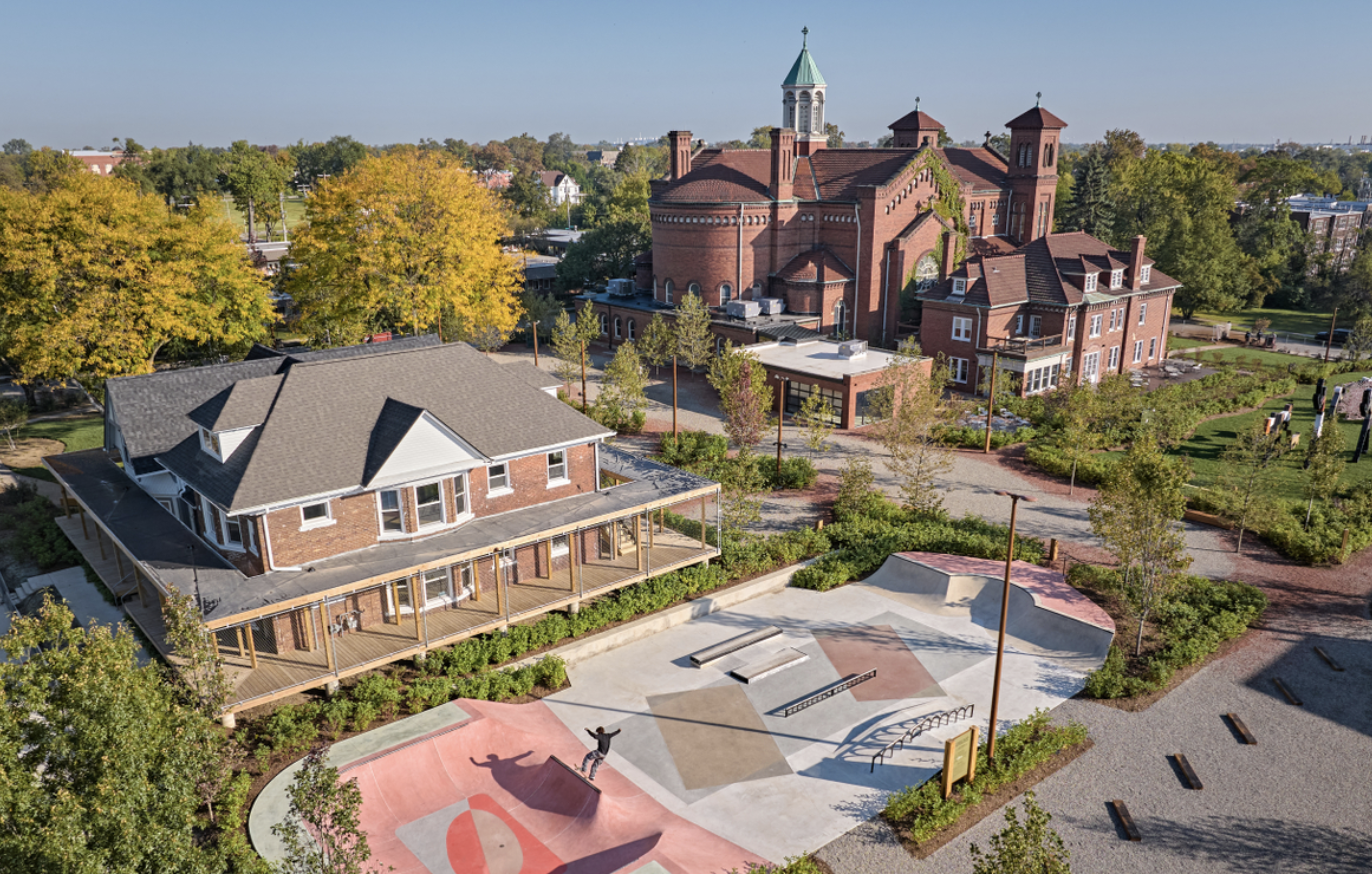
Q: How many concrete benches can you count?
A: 2